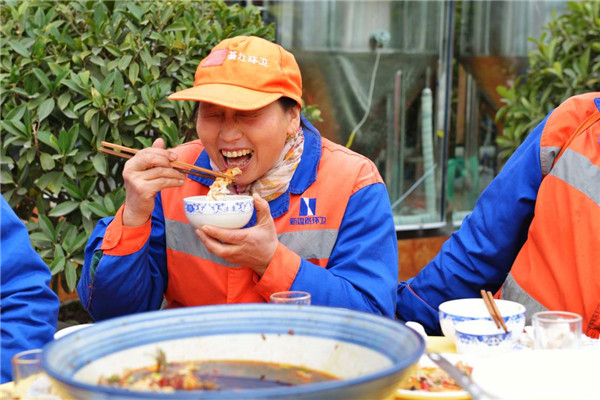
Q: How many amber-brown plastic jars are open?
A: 0